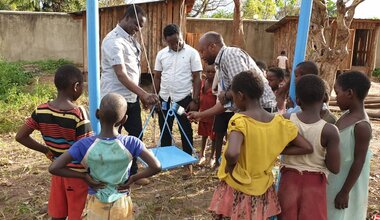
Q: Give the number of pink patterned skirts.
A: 1